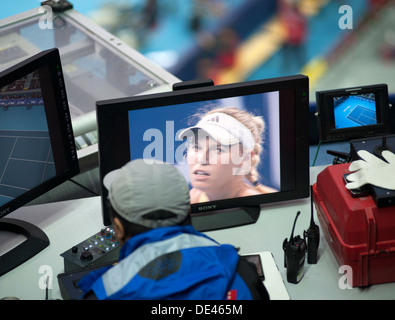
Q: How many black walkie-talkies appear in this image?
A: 2